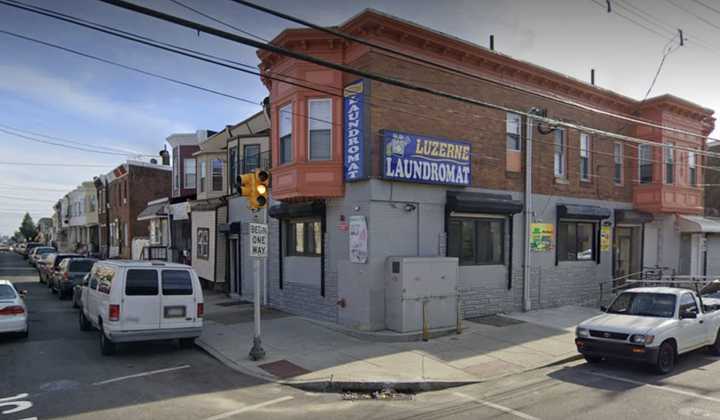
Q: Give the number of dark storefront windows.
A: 3